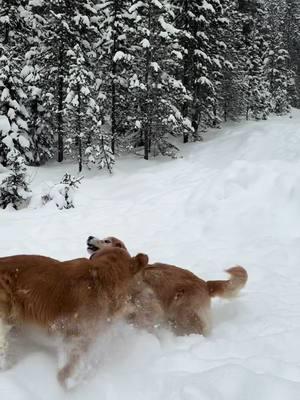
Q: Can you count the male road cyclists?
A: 0